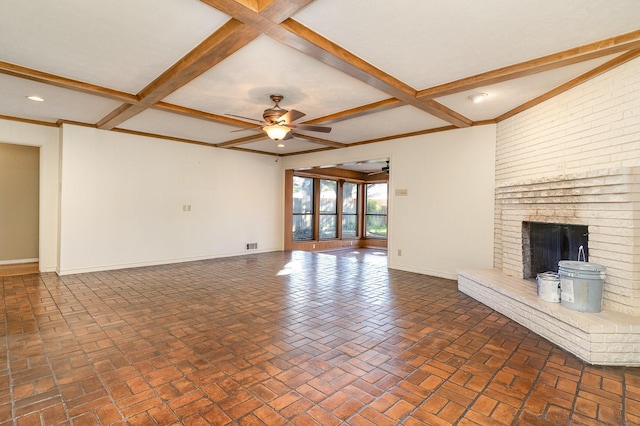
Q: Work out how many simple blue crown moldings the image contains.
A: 0